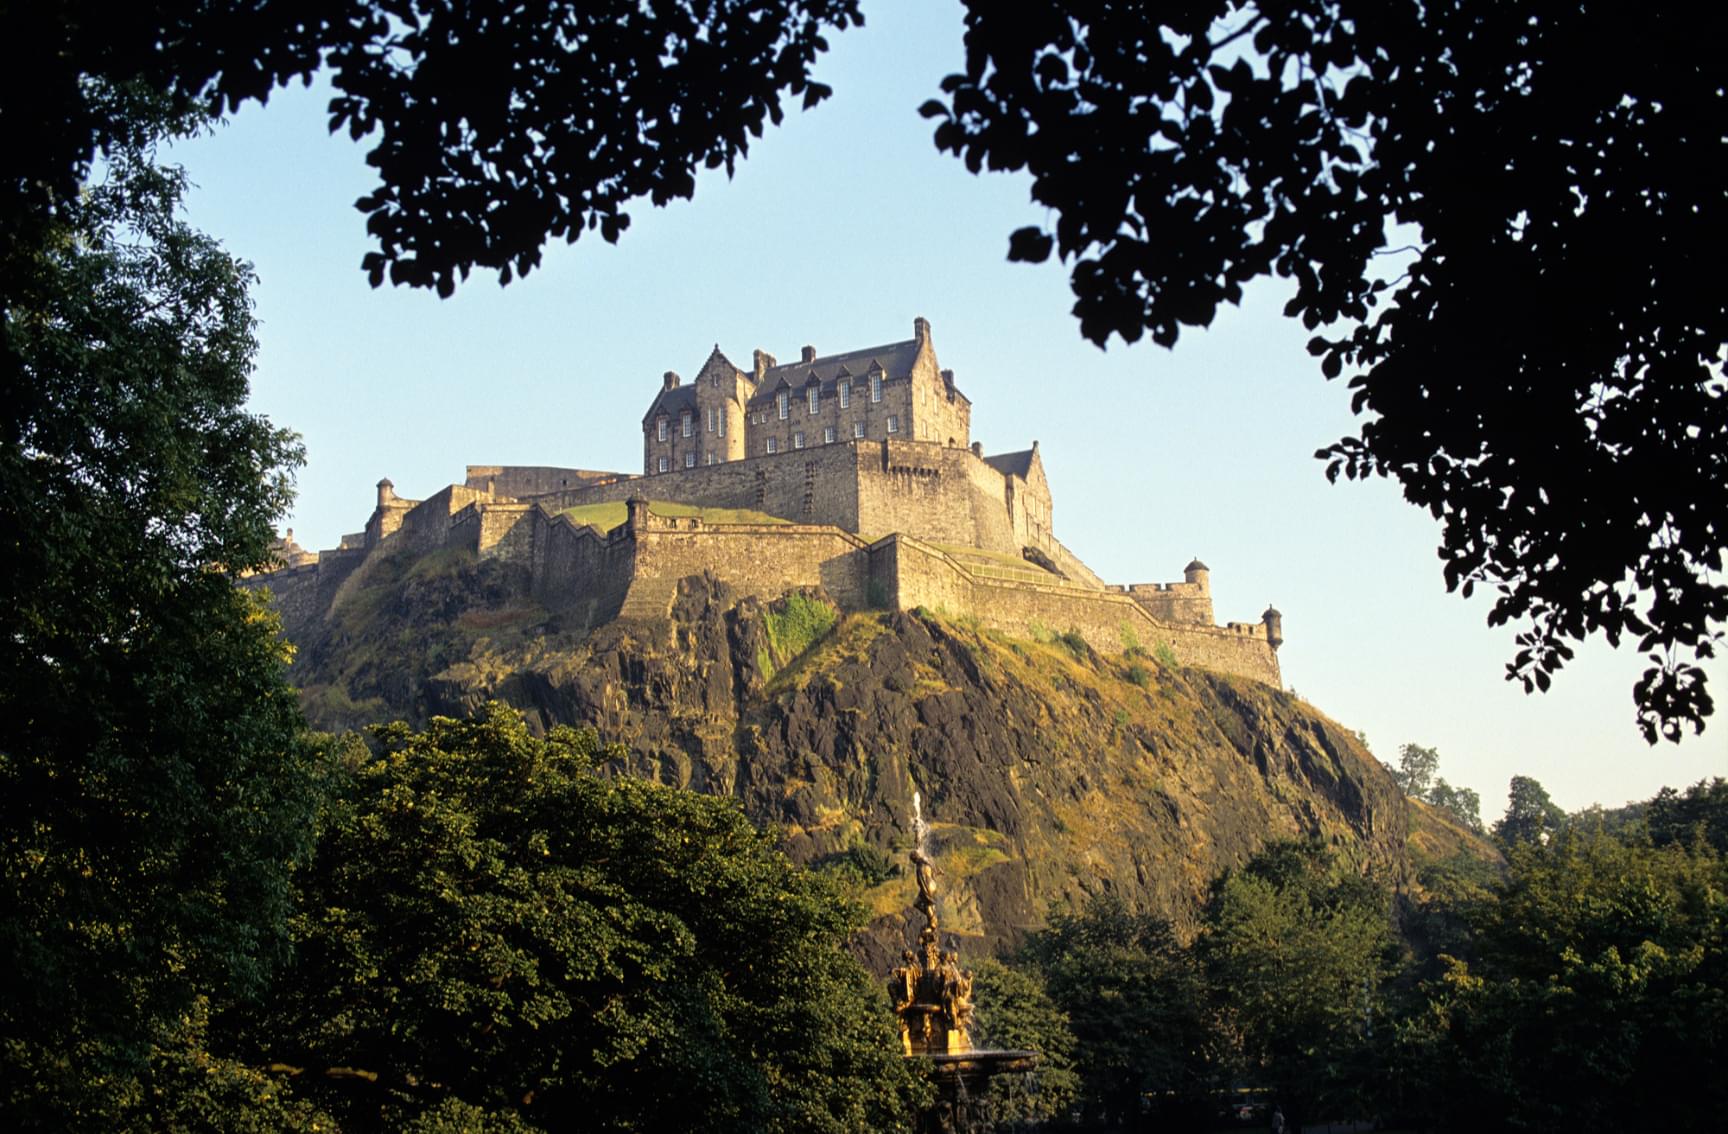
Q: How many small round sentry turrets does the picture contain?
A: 4